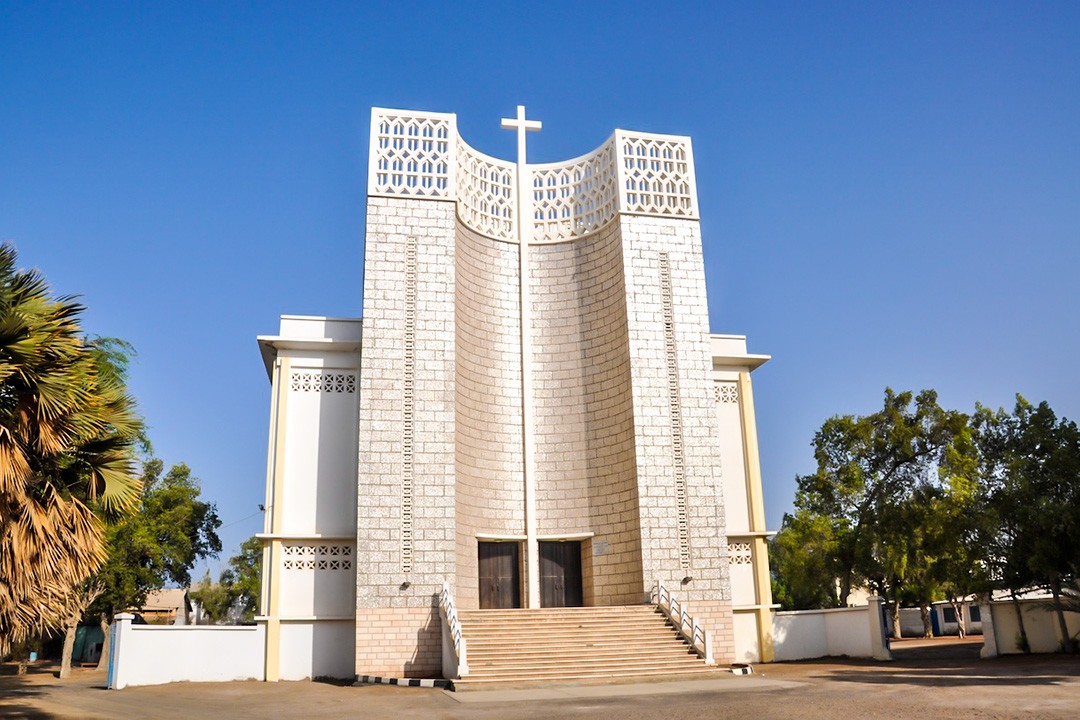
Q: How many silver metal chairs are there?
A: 0